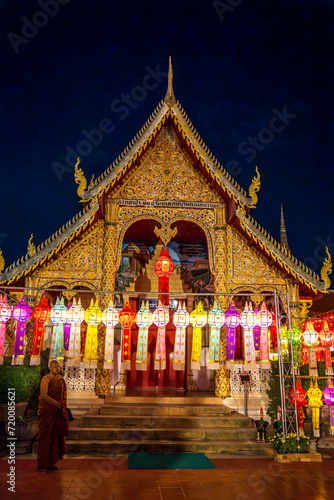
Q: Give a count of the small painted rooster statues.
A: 2